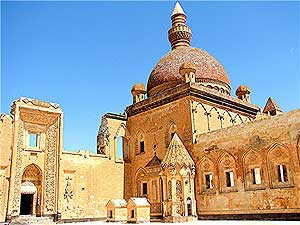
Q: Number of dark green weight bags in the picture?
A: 0